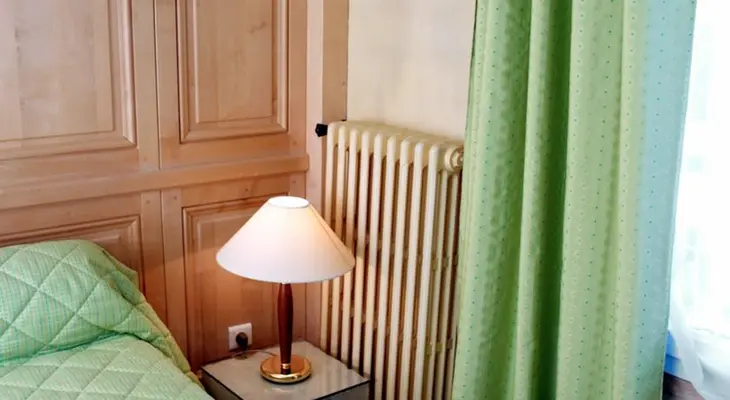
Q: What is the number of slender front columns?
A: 9